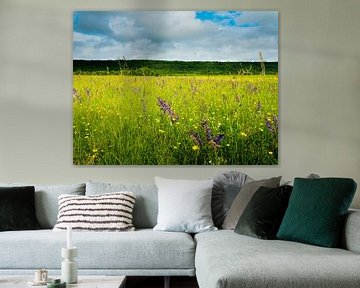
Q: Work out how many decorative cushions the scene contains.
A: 7